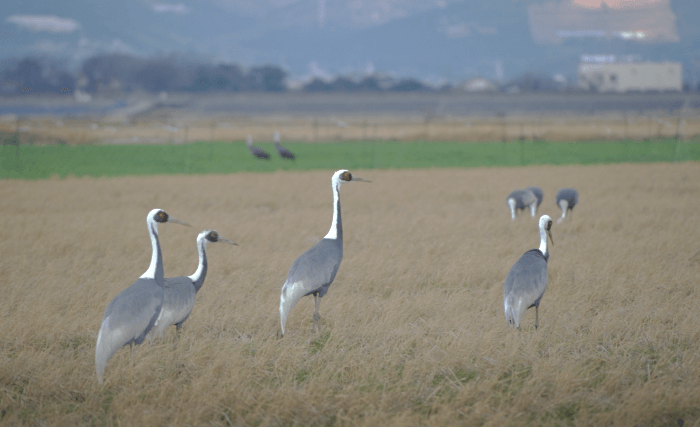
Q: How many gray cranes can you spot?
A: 9